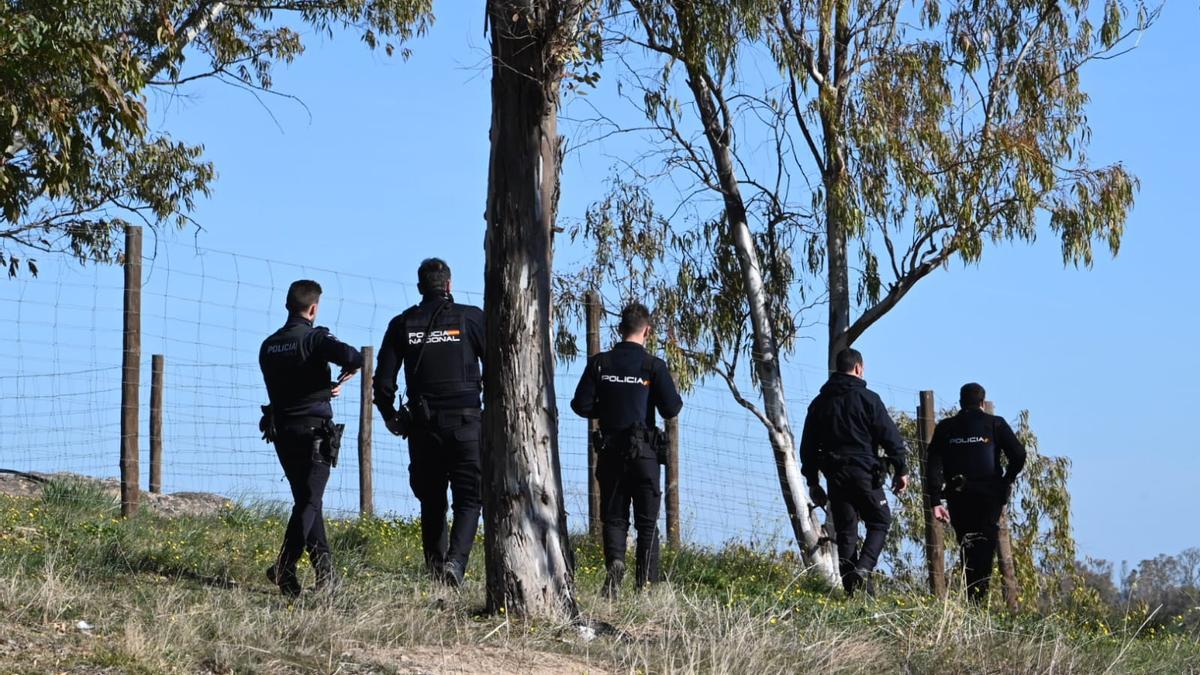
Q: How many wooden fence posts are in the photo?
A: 7